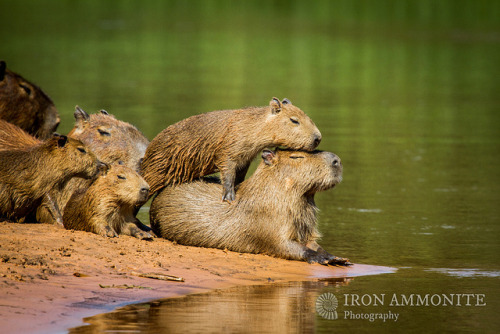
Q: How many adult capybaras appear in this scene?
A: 3